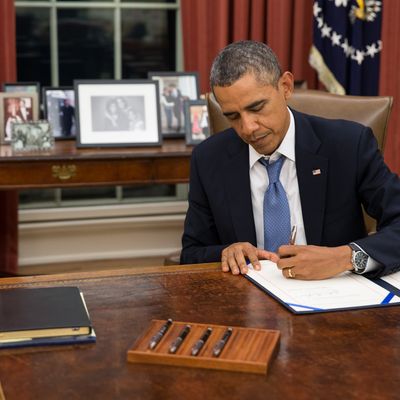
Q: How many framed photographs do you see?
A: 7